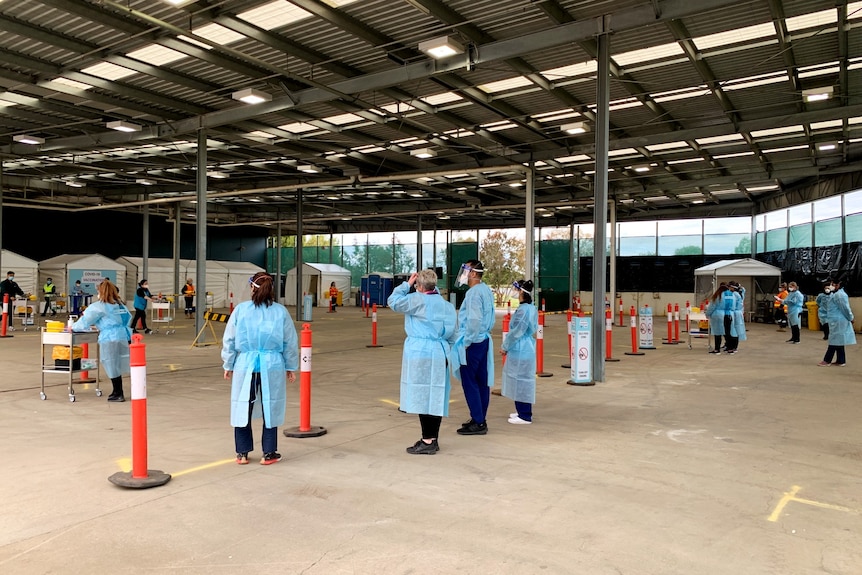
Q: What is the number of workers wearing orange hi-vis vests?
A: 3